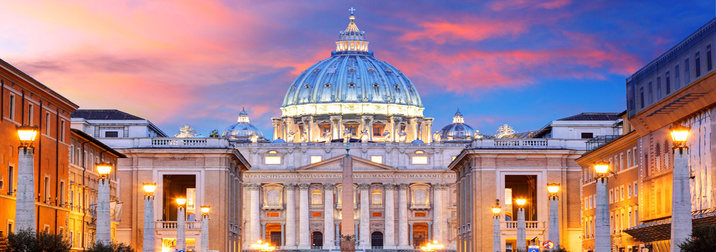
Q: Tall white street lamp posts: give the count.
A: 10